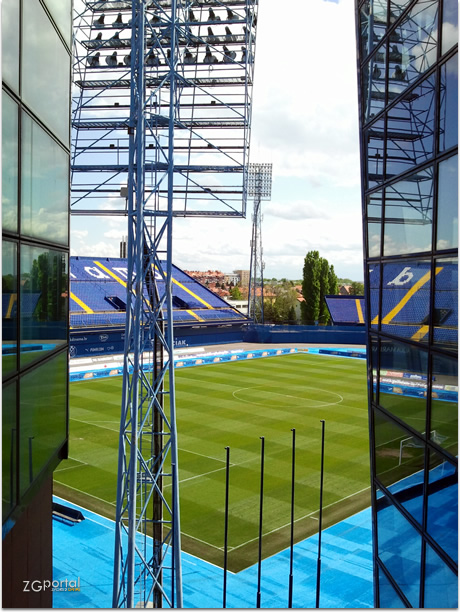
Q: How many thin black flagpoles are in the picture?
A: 4